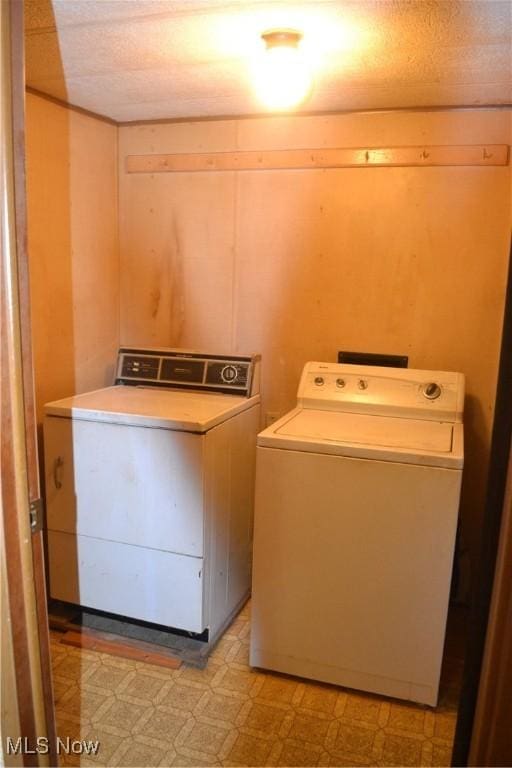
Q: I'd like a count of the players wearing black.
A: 0